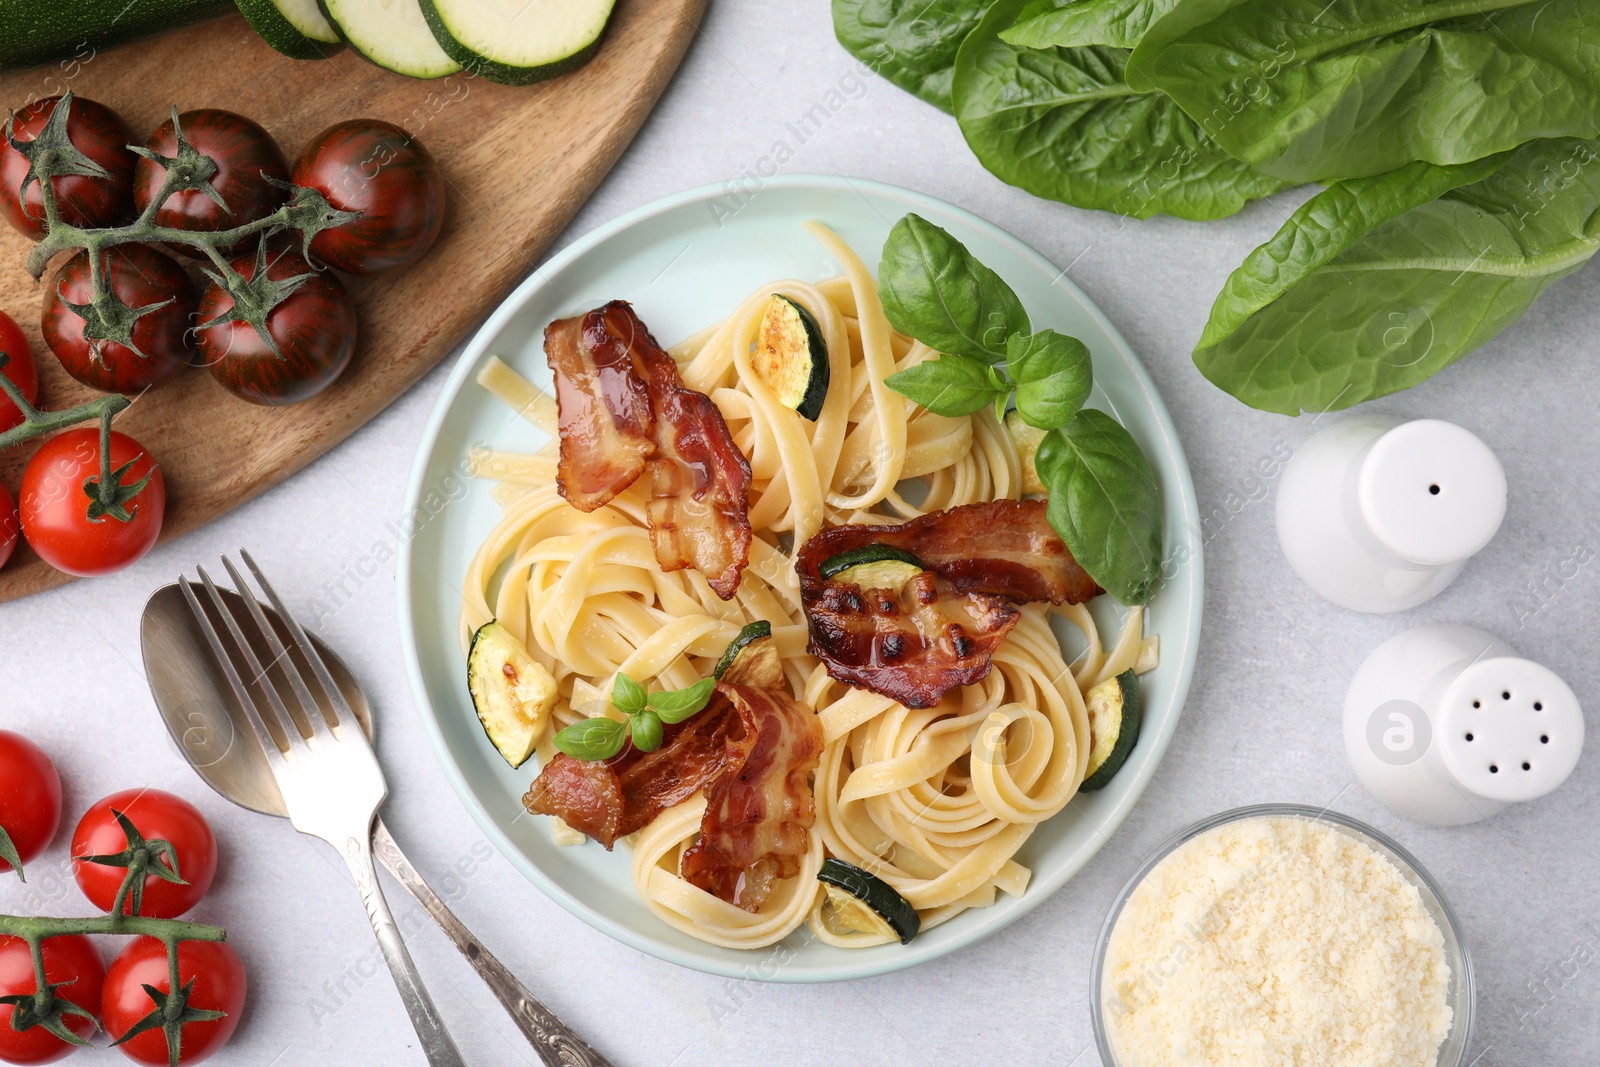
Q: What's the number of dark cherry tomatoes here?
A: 5